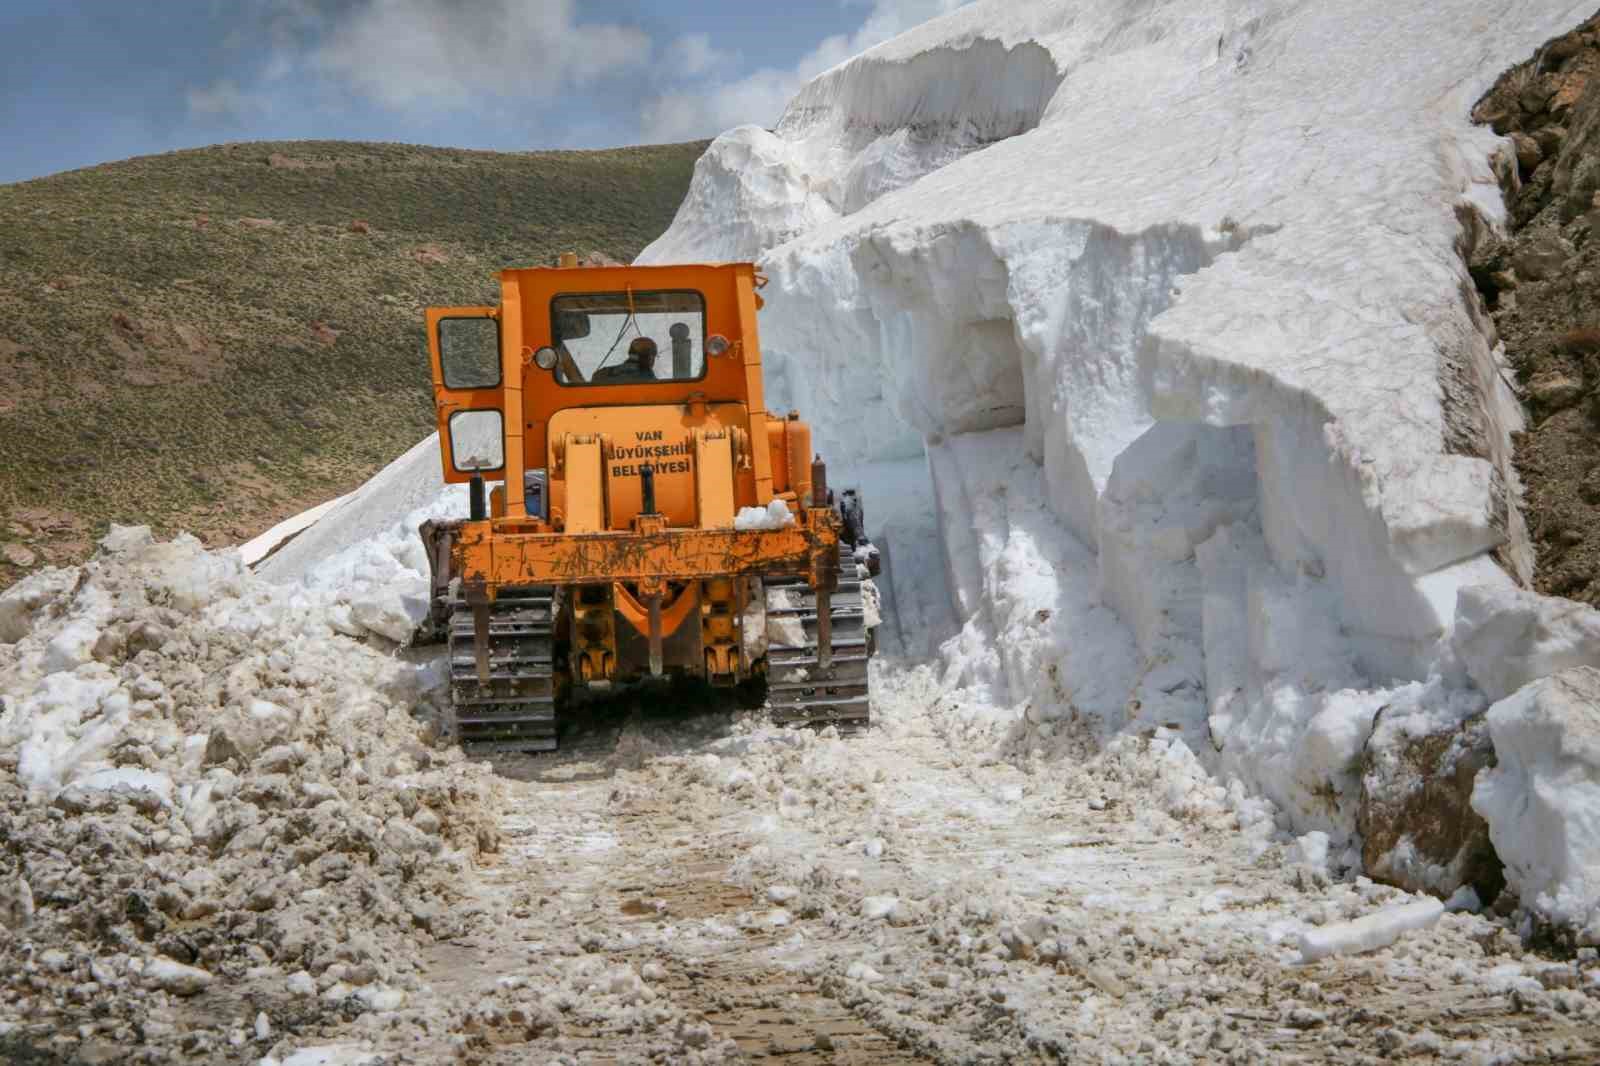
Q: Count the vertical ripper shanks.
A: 3